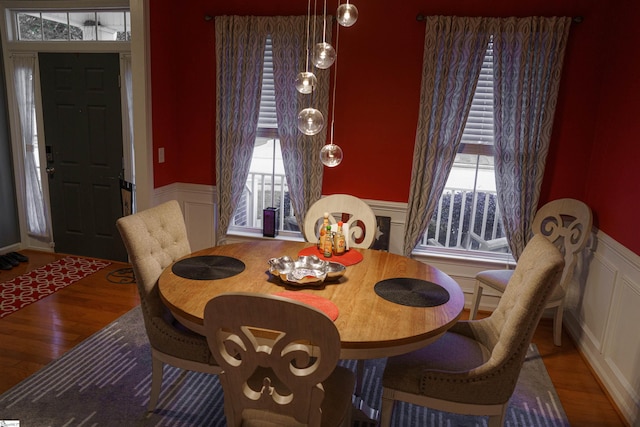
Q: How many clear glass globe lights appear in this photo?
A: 5